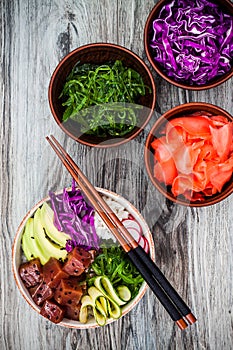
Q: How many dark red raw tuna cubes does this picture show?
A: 7